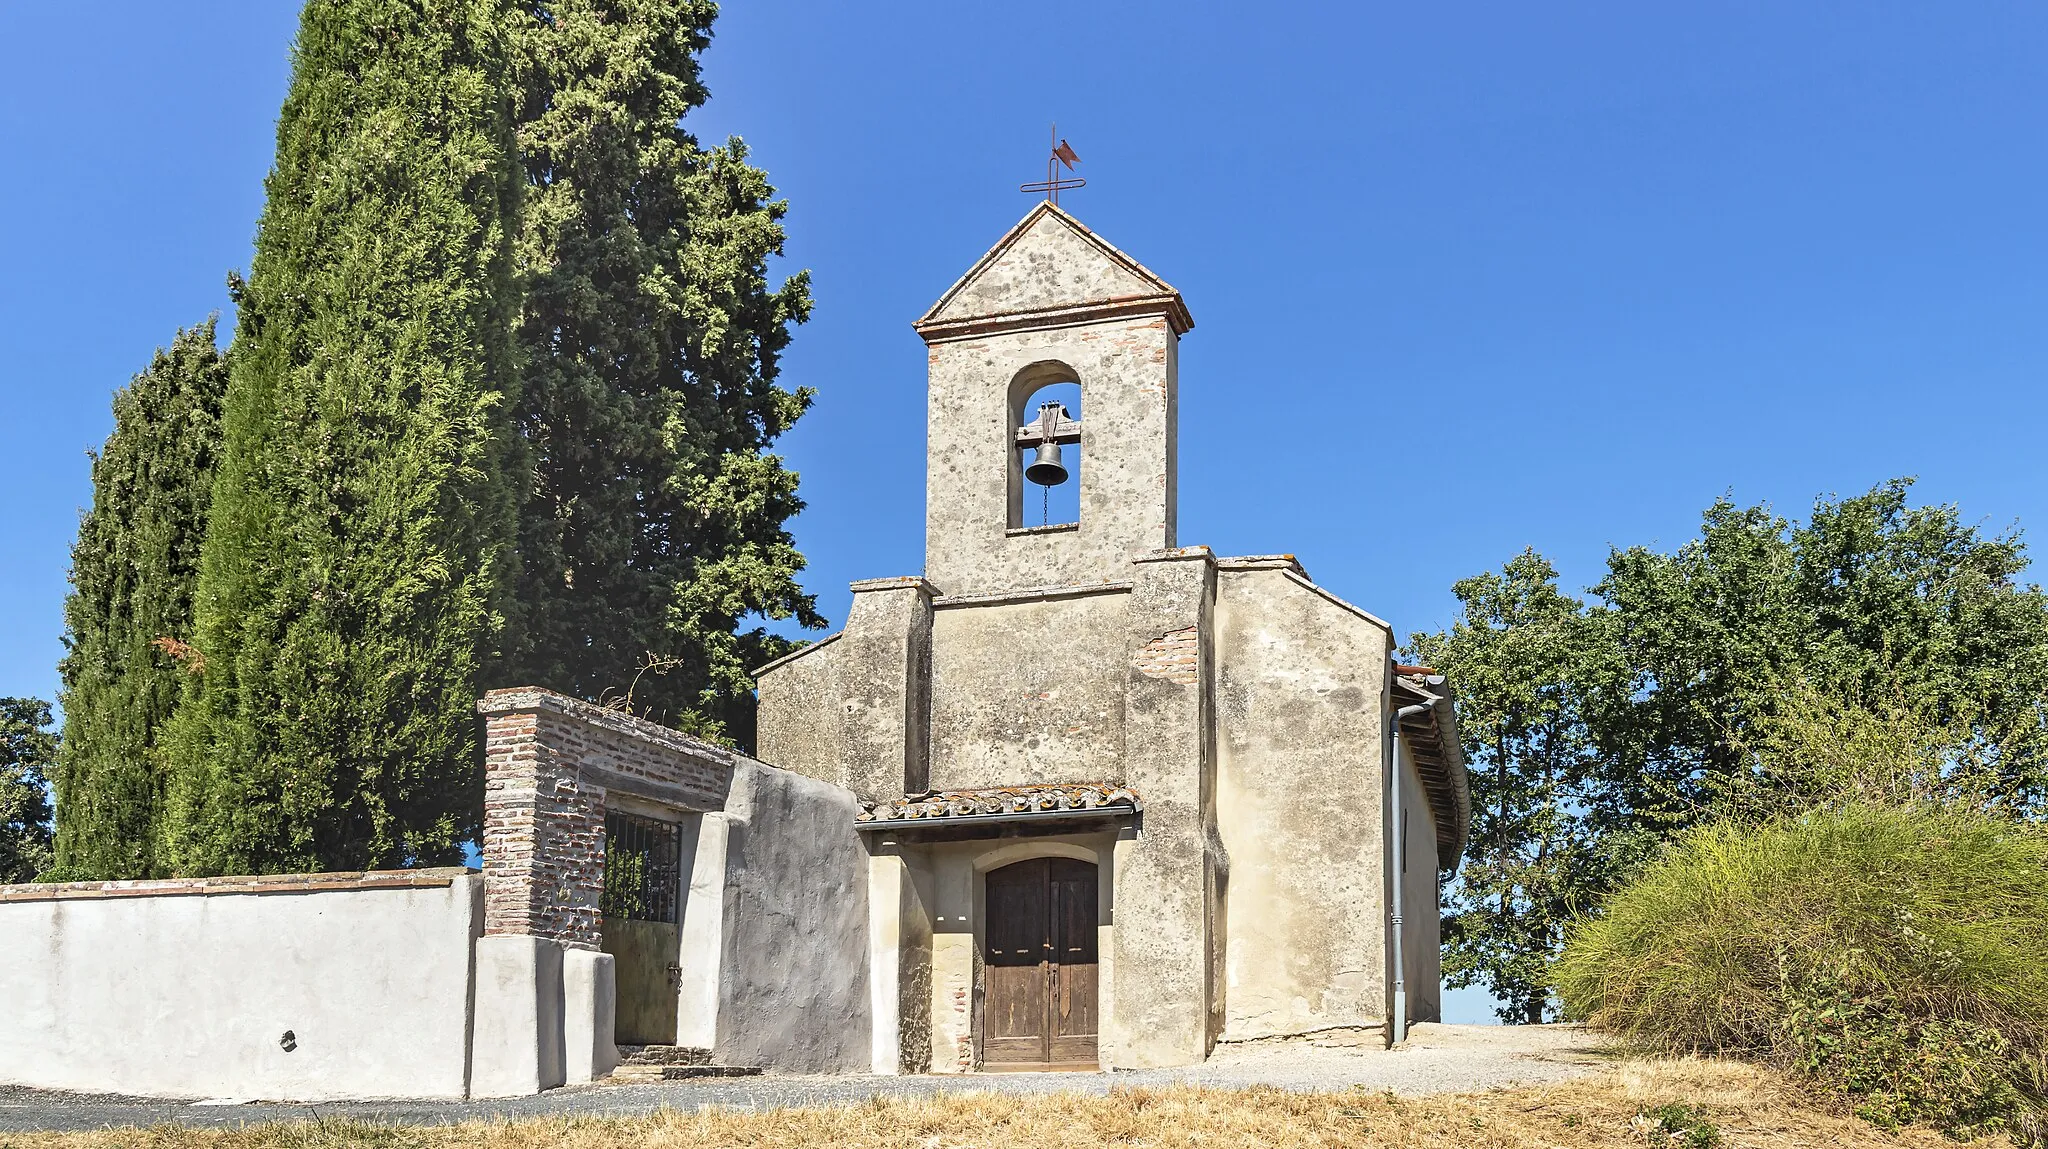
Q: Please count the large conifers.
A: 3